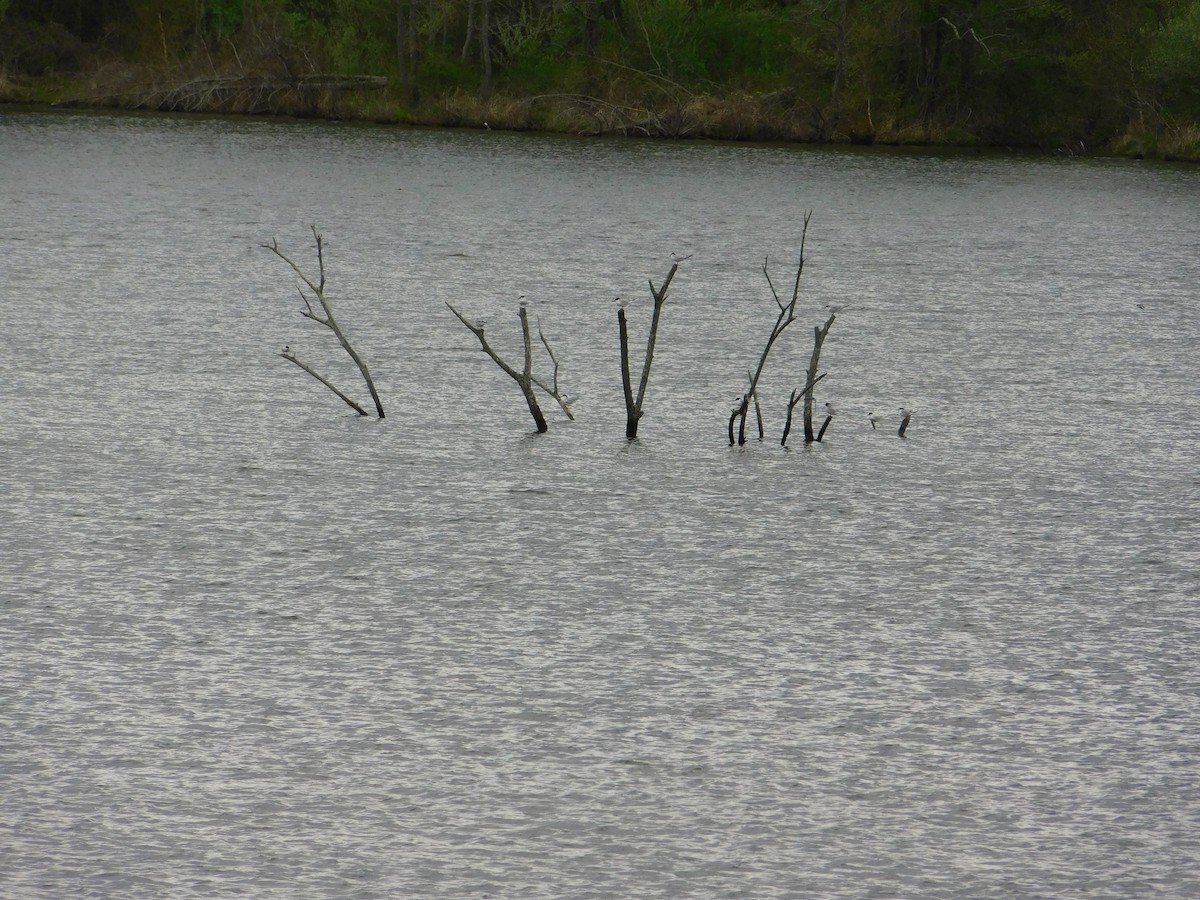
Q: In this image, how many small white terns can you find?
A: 11